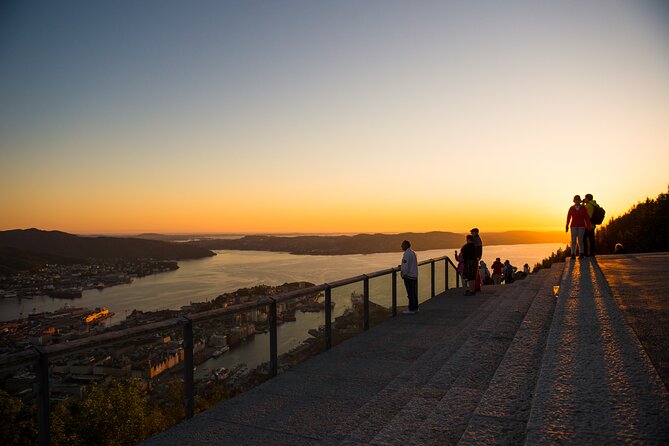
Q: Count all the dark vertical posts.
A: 9